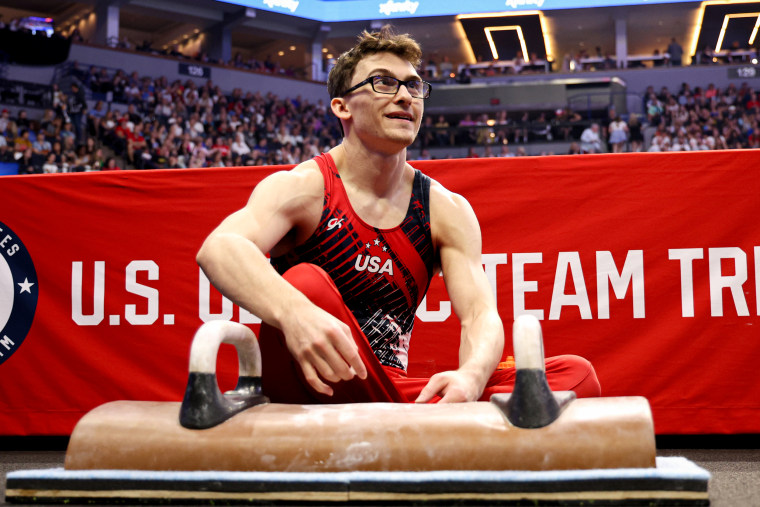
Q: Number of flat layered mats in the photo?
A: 2